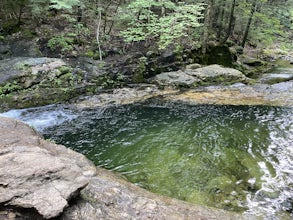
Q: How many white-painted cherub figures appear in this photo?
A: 0